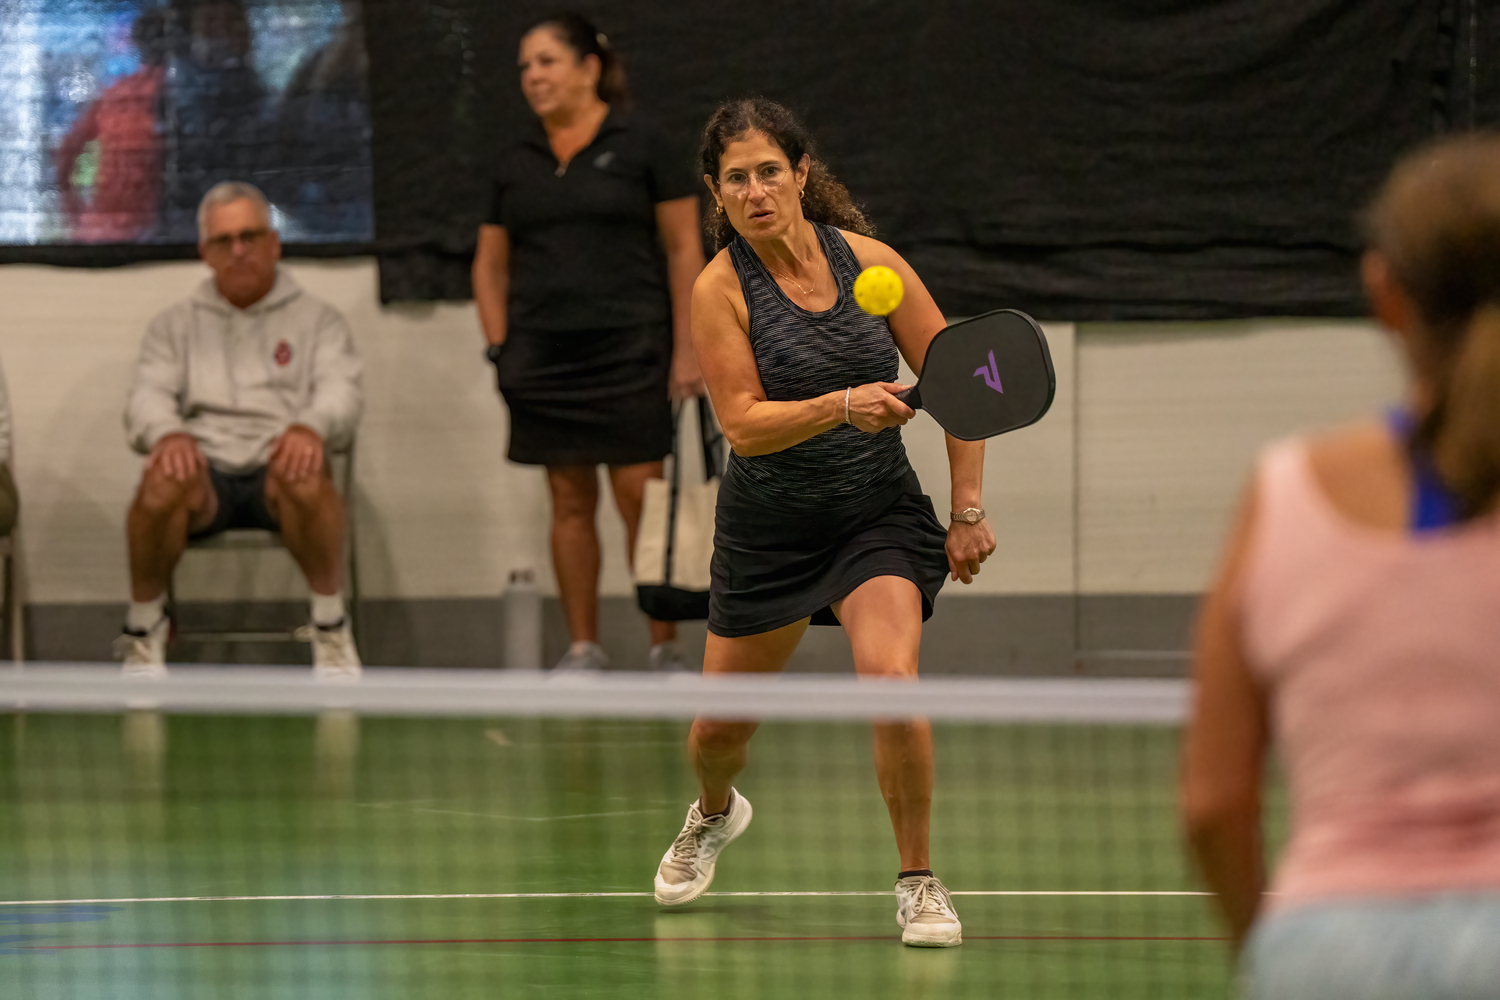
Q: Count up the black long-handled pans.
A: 0